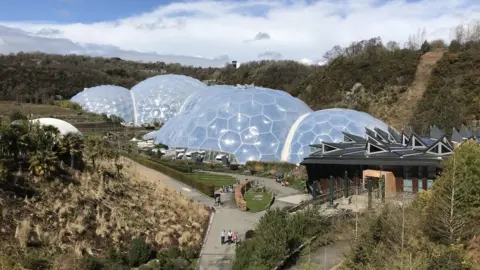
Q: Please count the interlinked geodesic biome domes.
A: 4